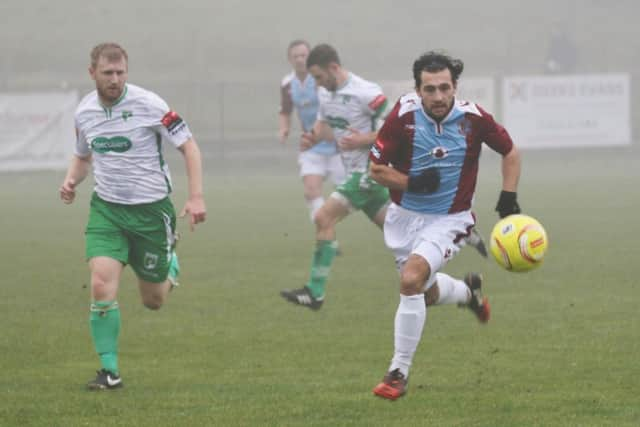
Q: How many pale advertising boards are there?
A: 3